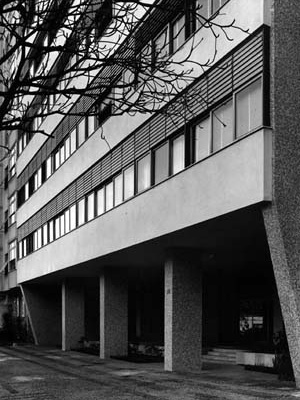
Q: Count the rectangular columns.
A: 3